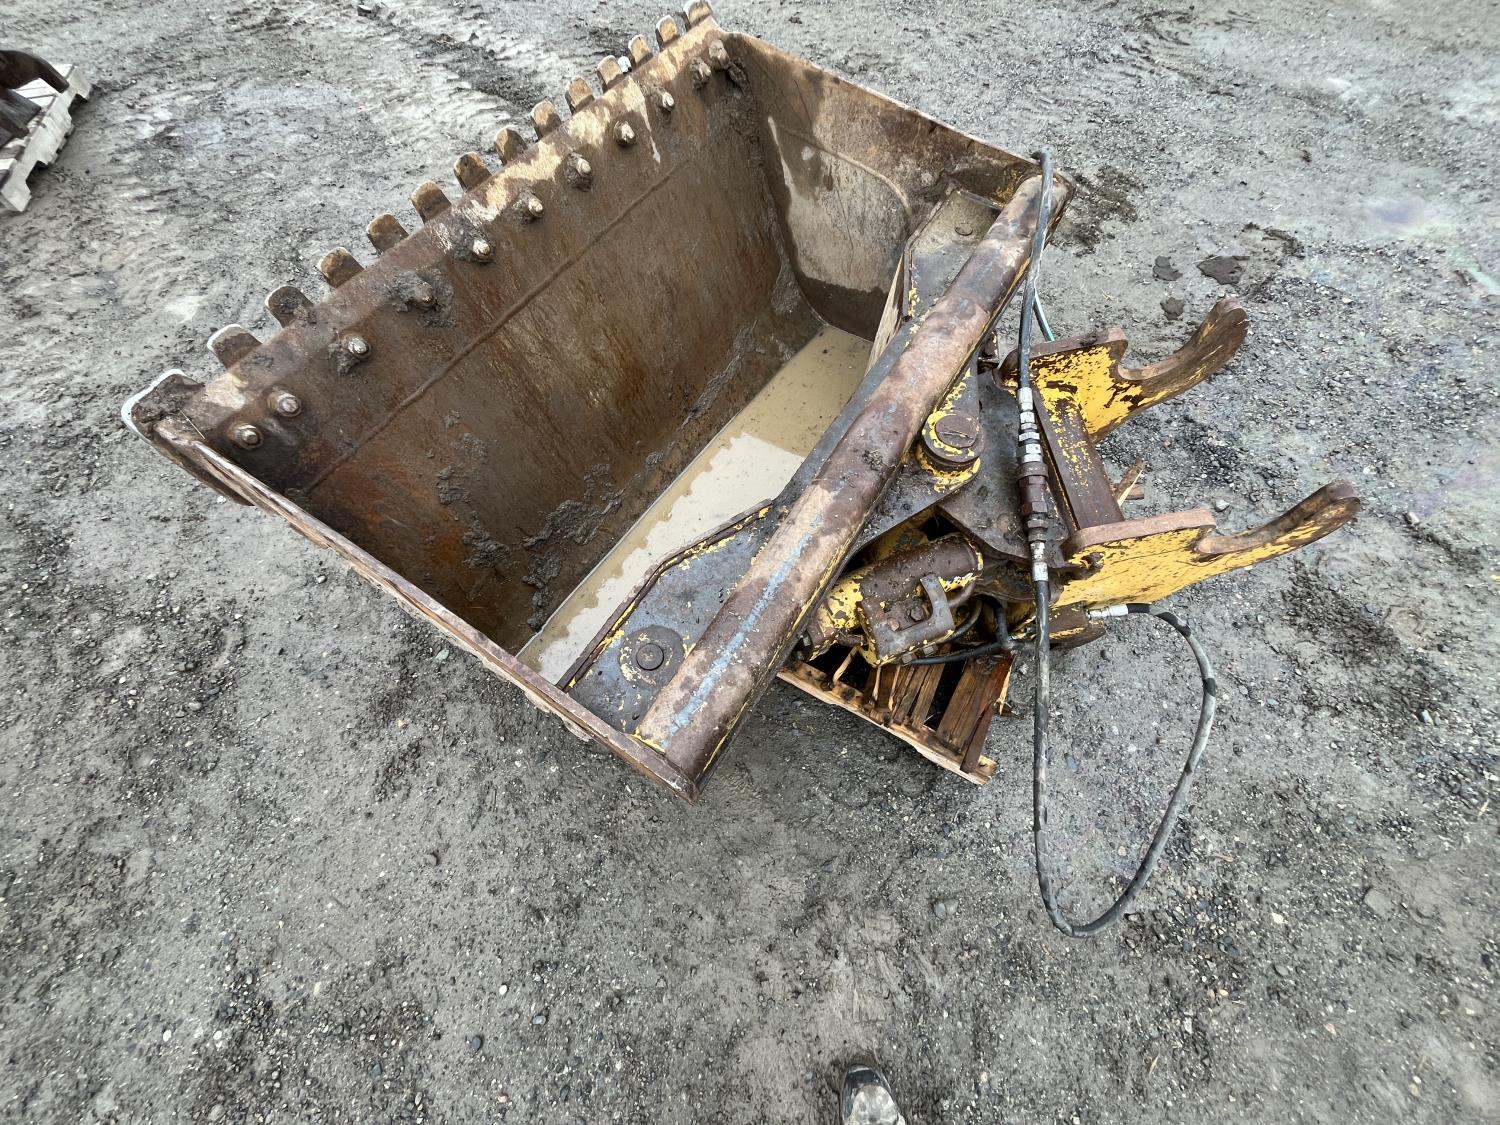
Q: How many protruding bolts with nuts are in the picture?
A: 11